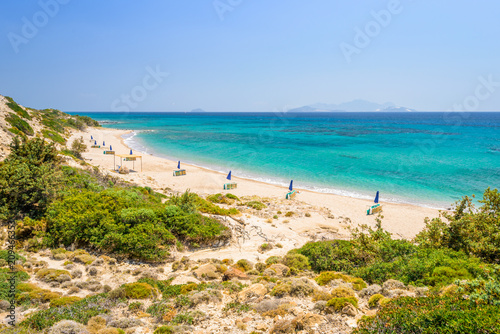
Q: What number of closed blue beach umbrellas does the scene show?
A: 9